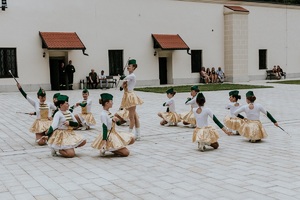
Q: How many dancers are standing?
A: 1